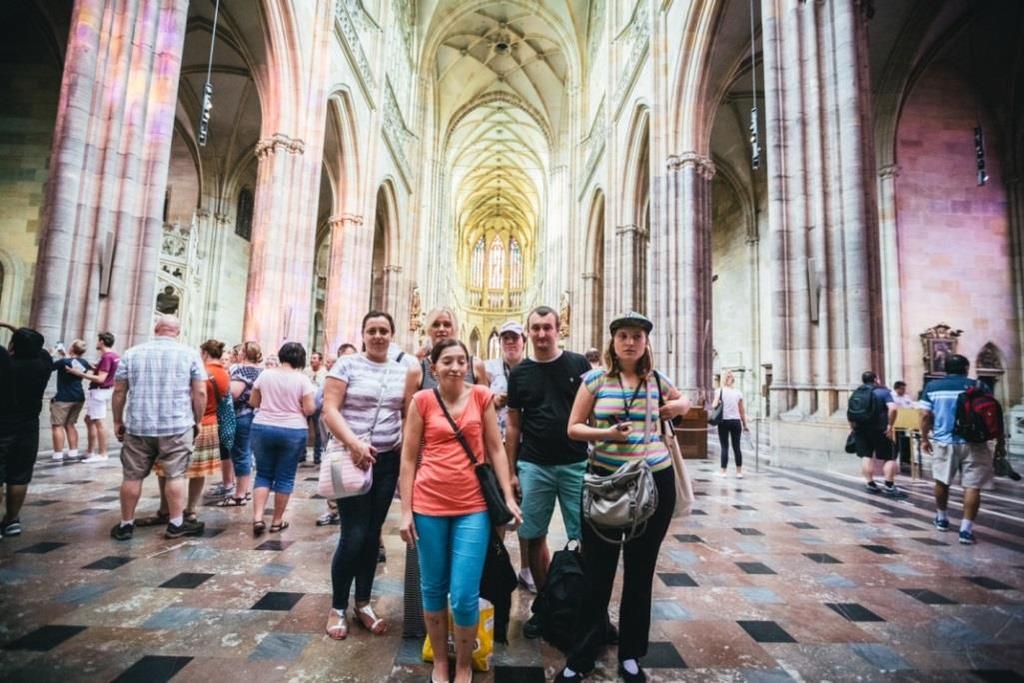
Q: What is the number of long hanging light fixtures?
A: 3